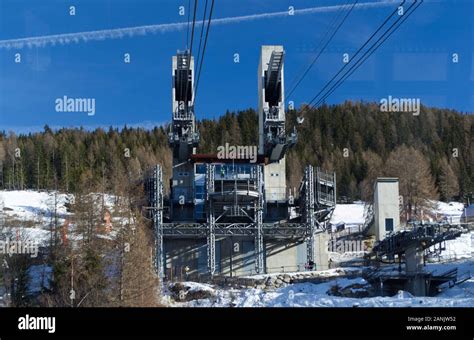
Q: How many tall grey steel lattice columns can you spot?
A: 4